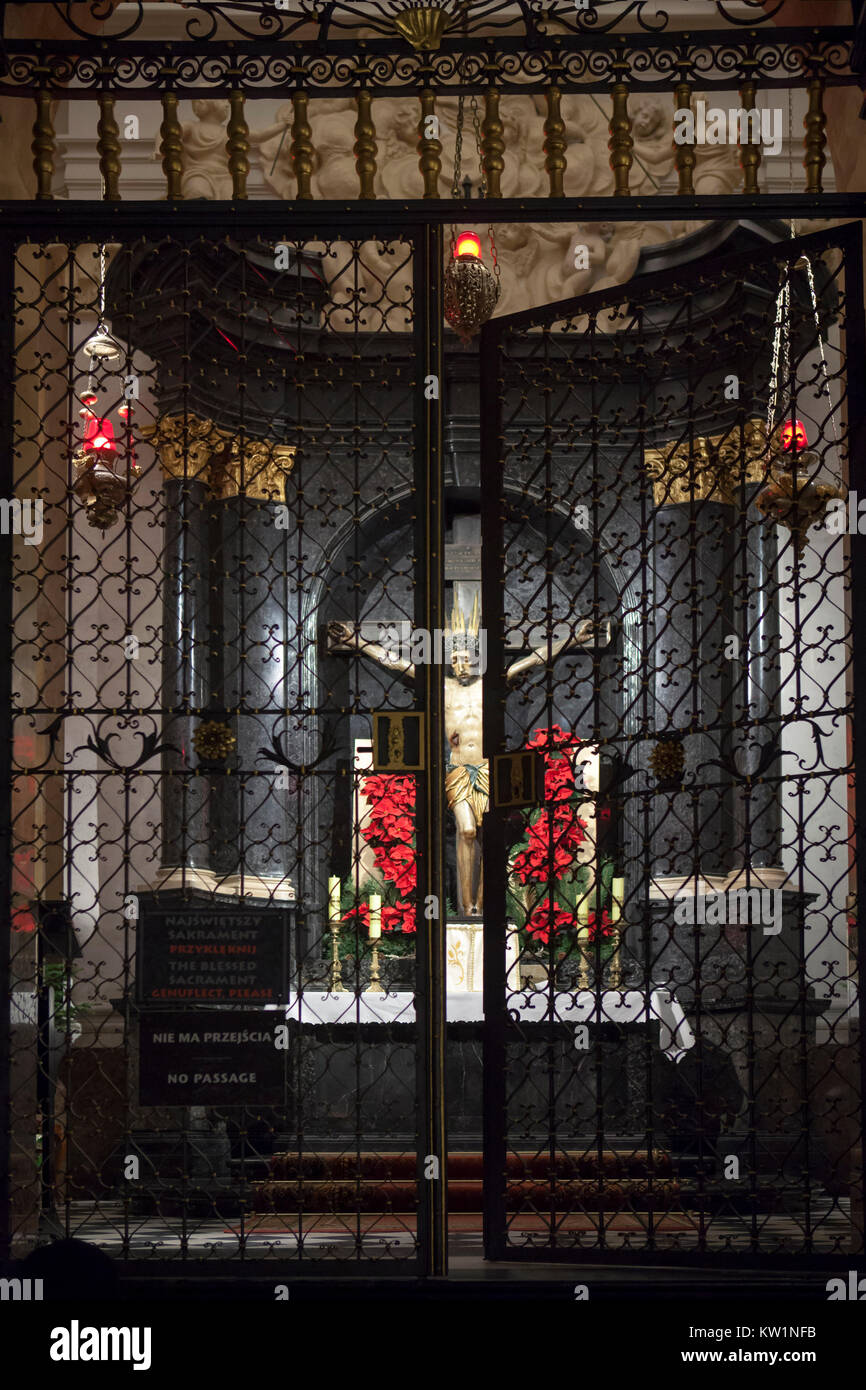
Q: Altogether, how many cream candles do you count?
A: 4